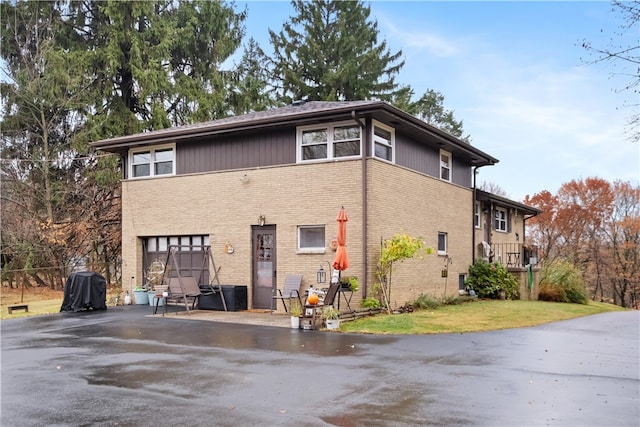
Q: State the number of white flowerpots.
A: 2